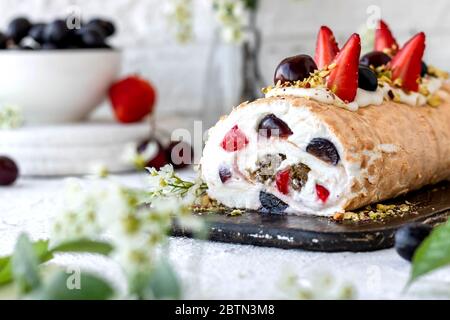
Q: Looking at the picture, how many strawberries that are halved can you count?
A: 4